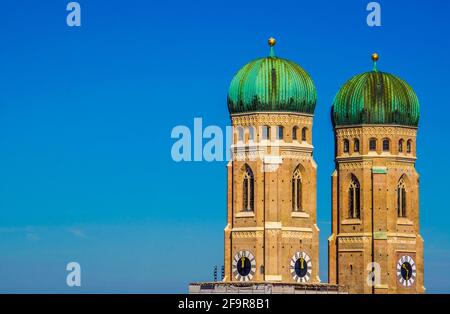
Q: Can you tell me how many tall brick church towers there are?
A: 2